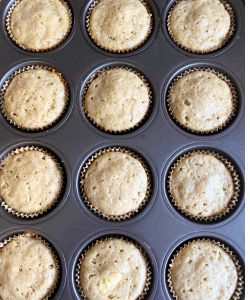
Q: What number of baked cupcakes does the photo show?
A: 12